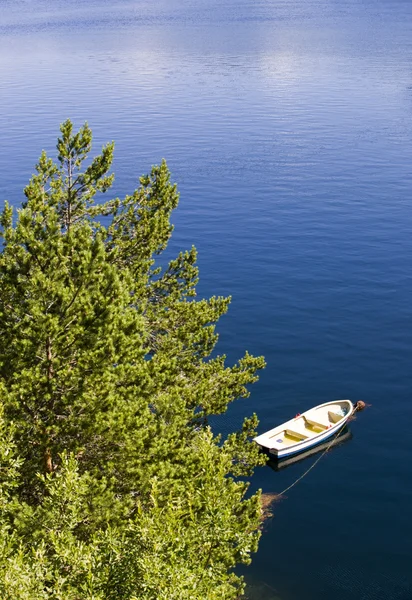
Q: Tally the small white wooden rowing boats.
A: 1